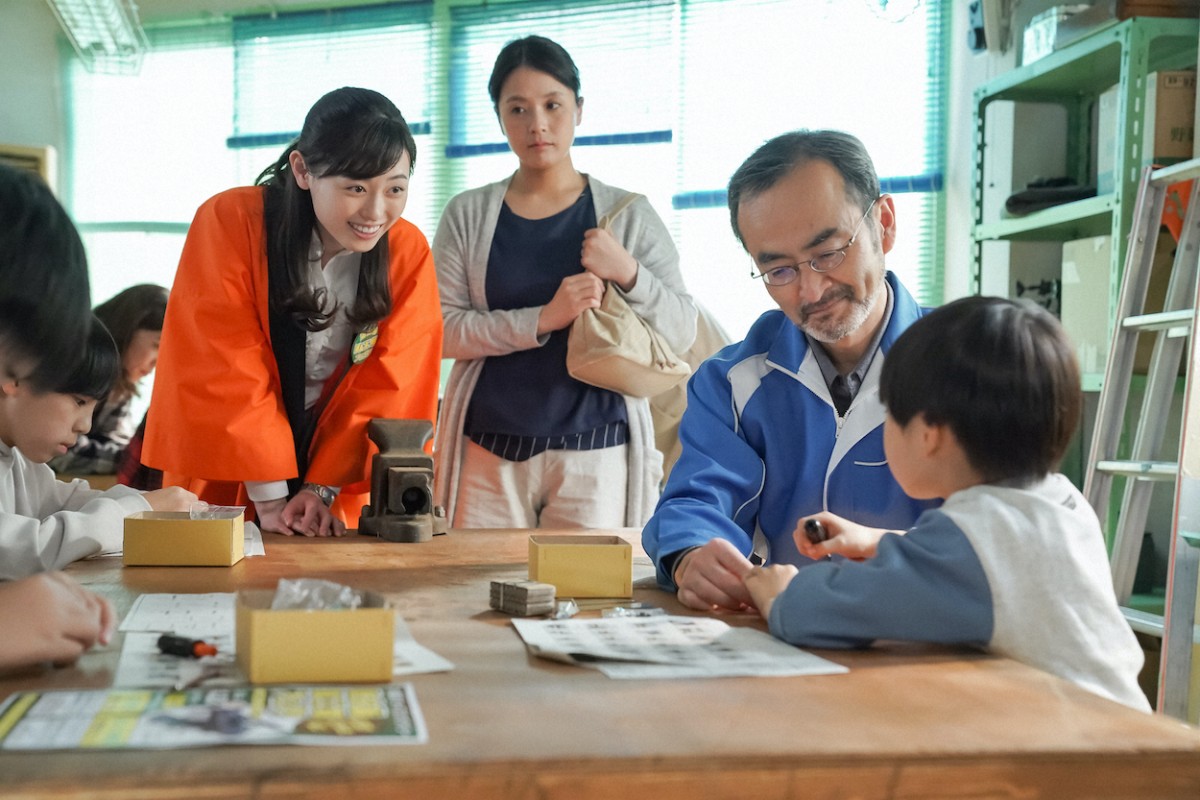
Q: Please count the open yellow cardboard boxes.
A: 3